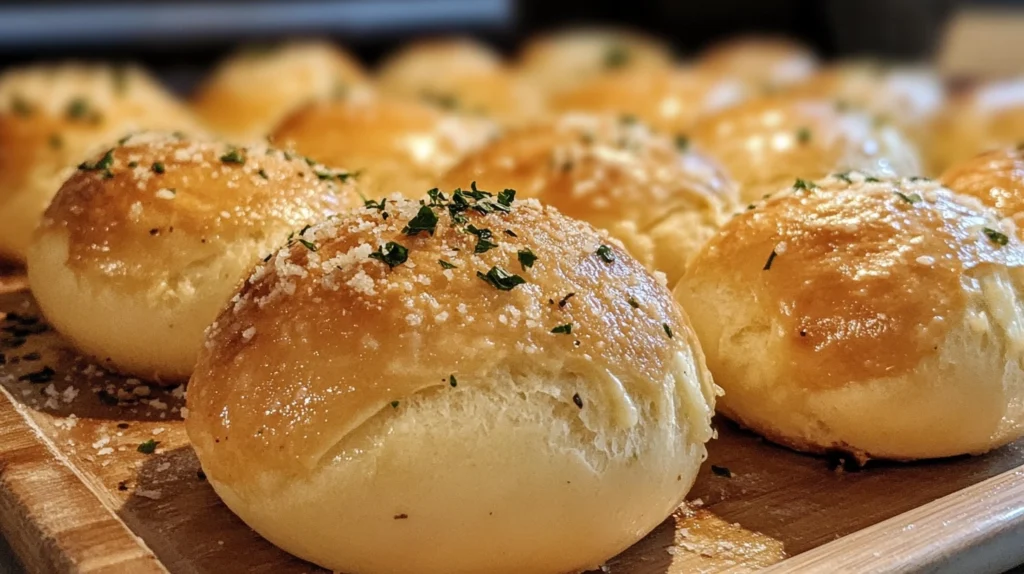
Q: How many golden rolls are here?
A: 15